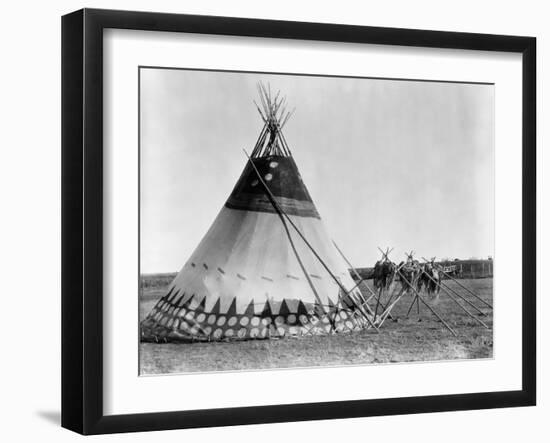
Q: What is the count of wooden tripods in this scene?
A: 3